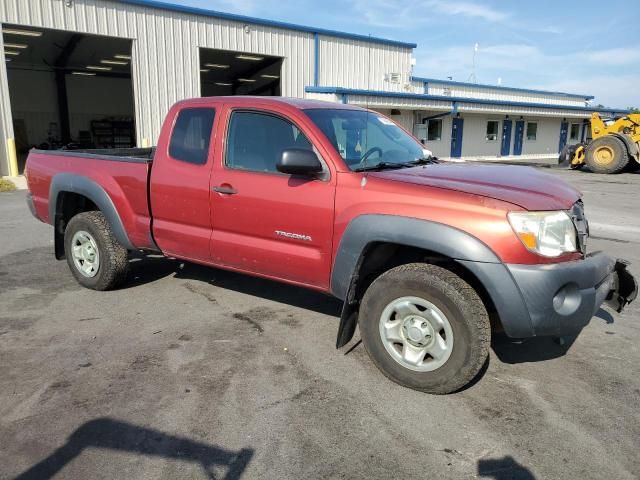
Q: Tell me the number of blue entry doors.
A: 4